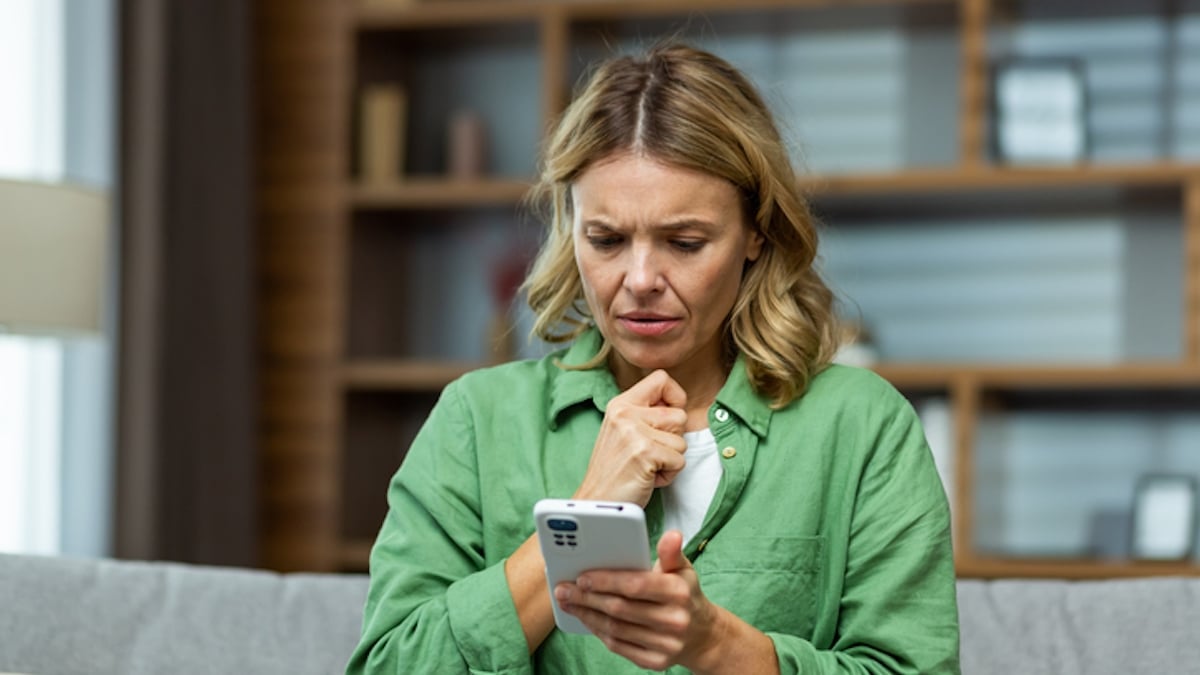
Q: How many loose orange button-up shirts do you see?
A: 0